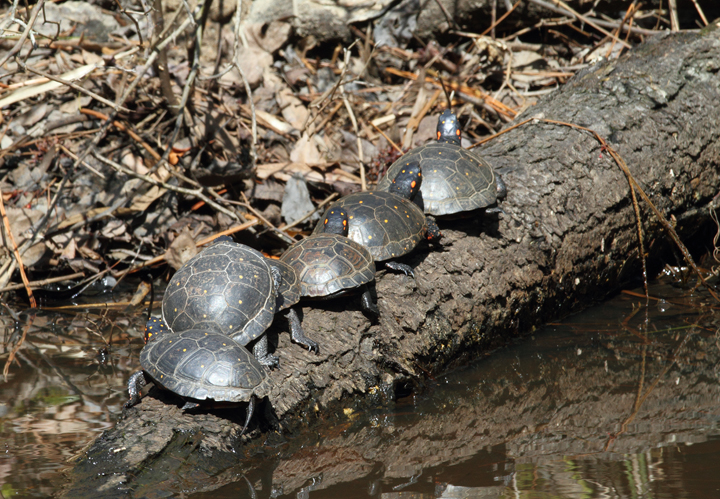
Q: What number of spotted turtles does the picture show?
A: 6